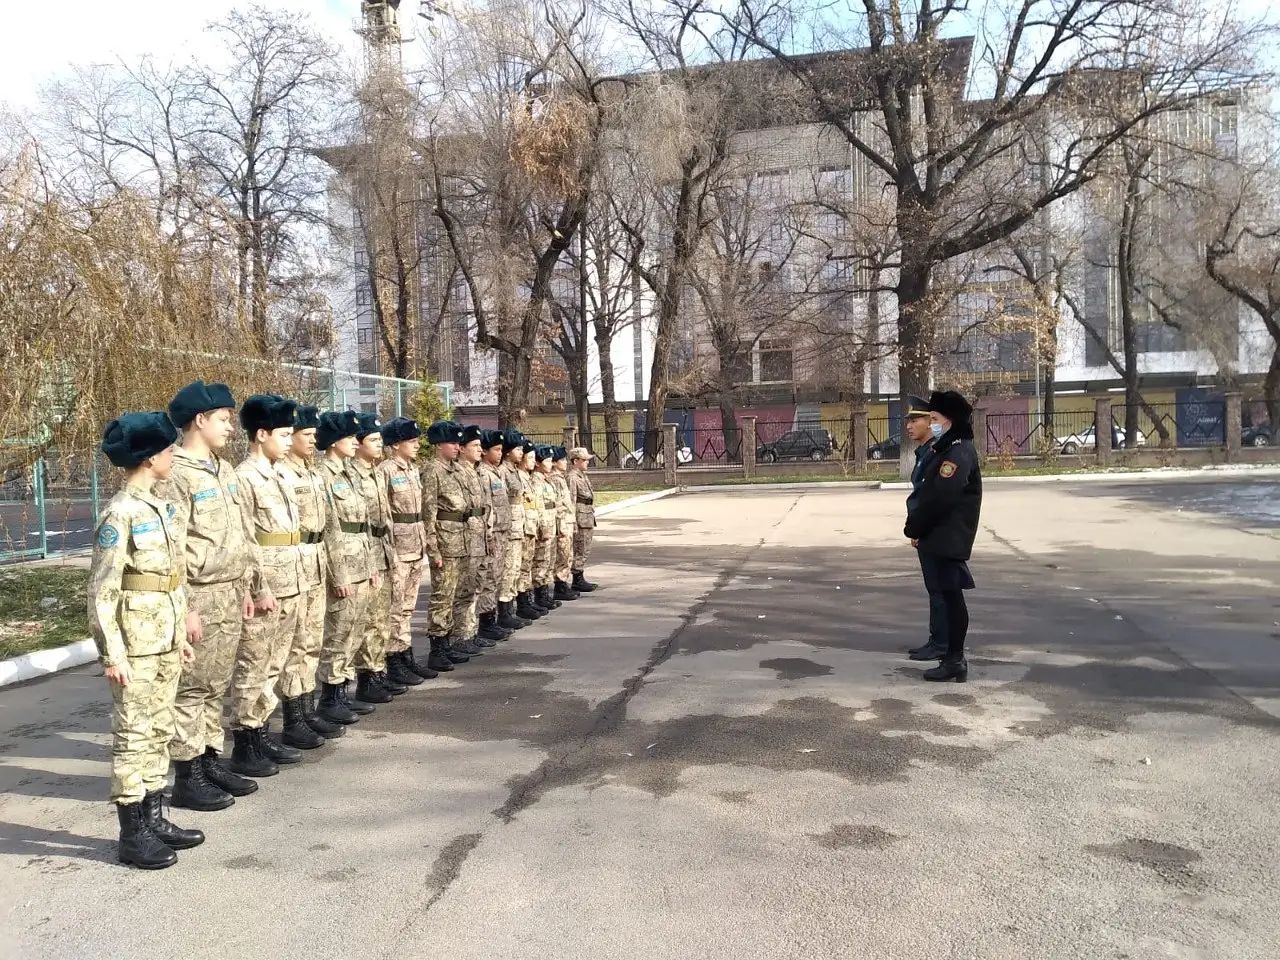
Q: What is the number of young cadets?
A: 15